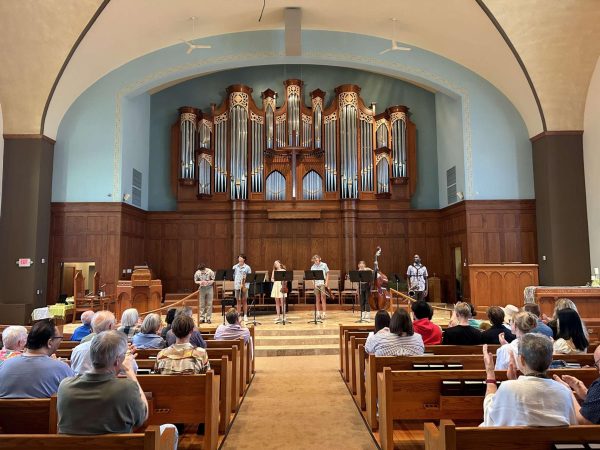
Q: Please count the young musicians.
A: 6